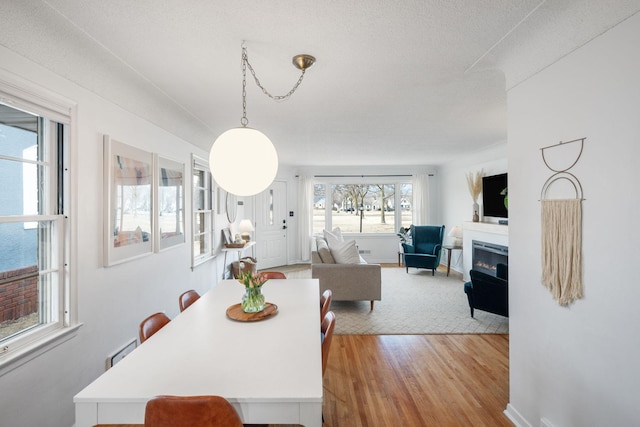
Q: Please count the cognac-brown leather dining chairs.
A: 6